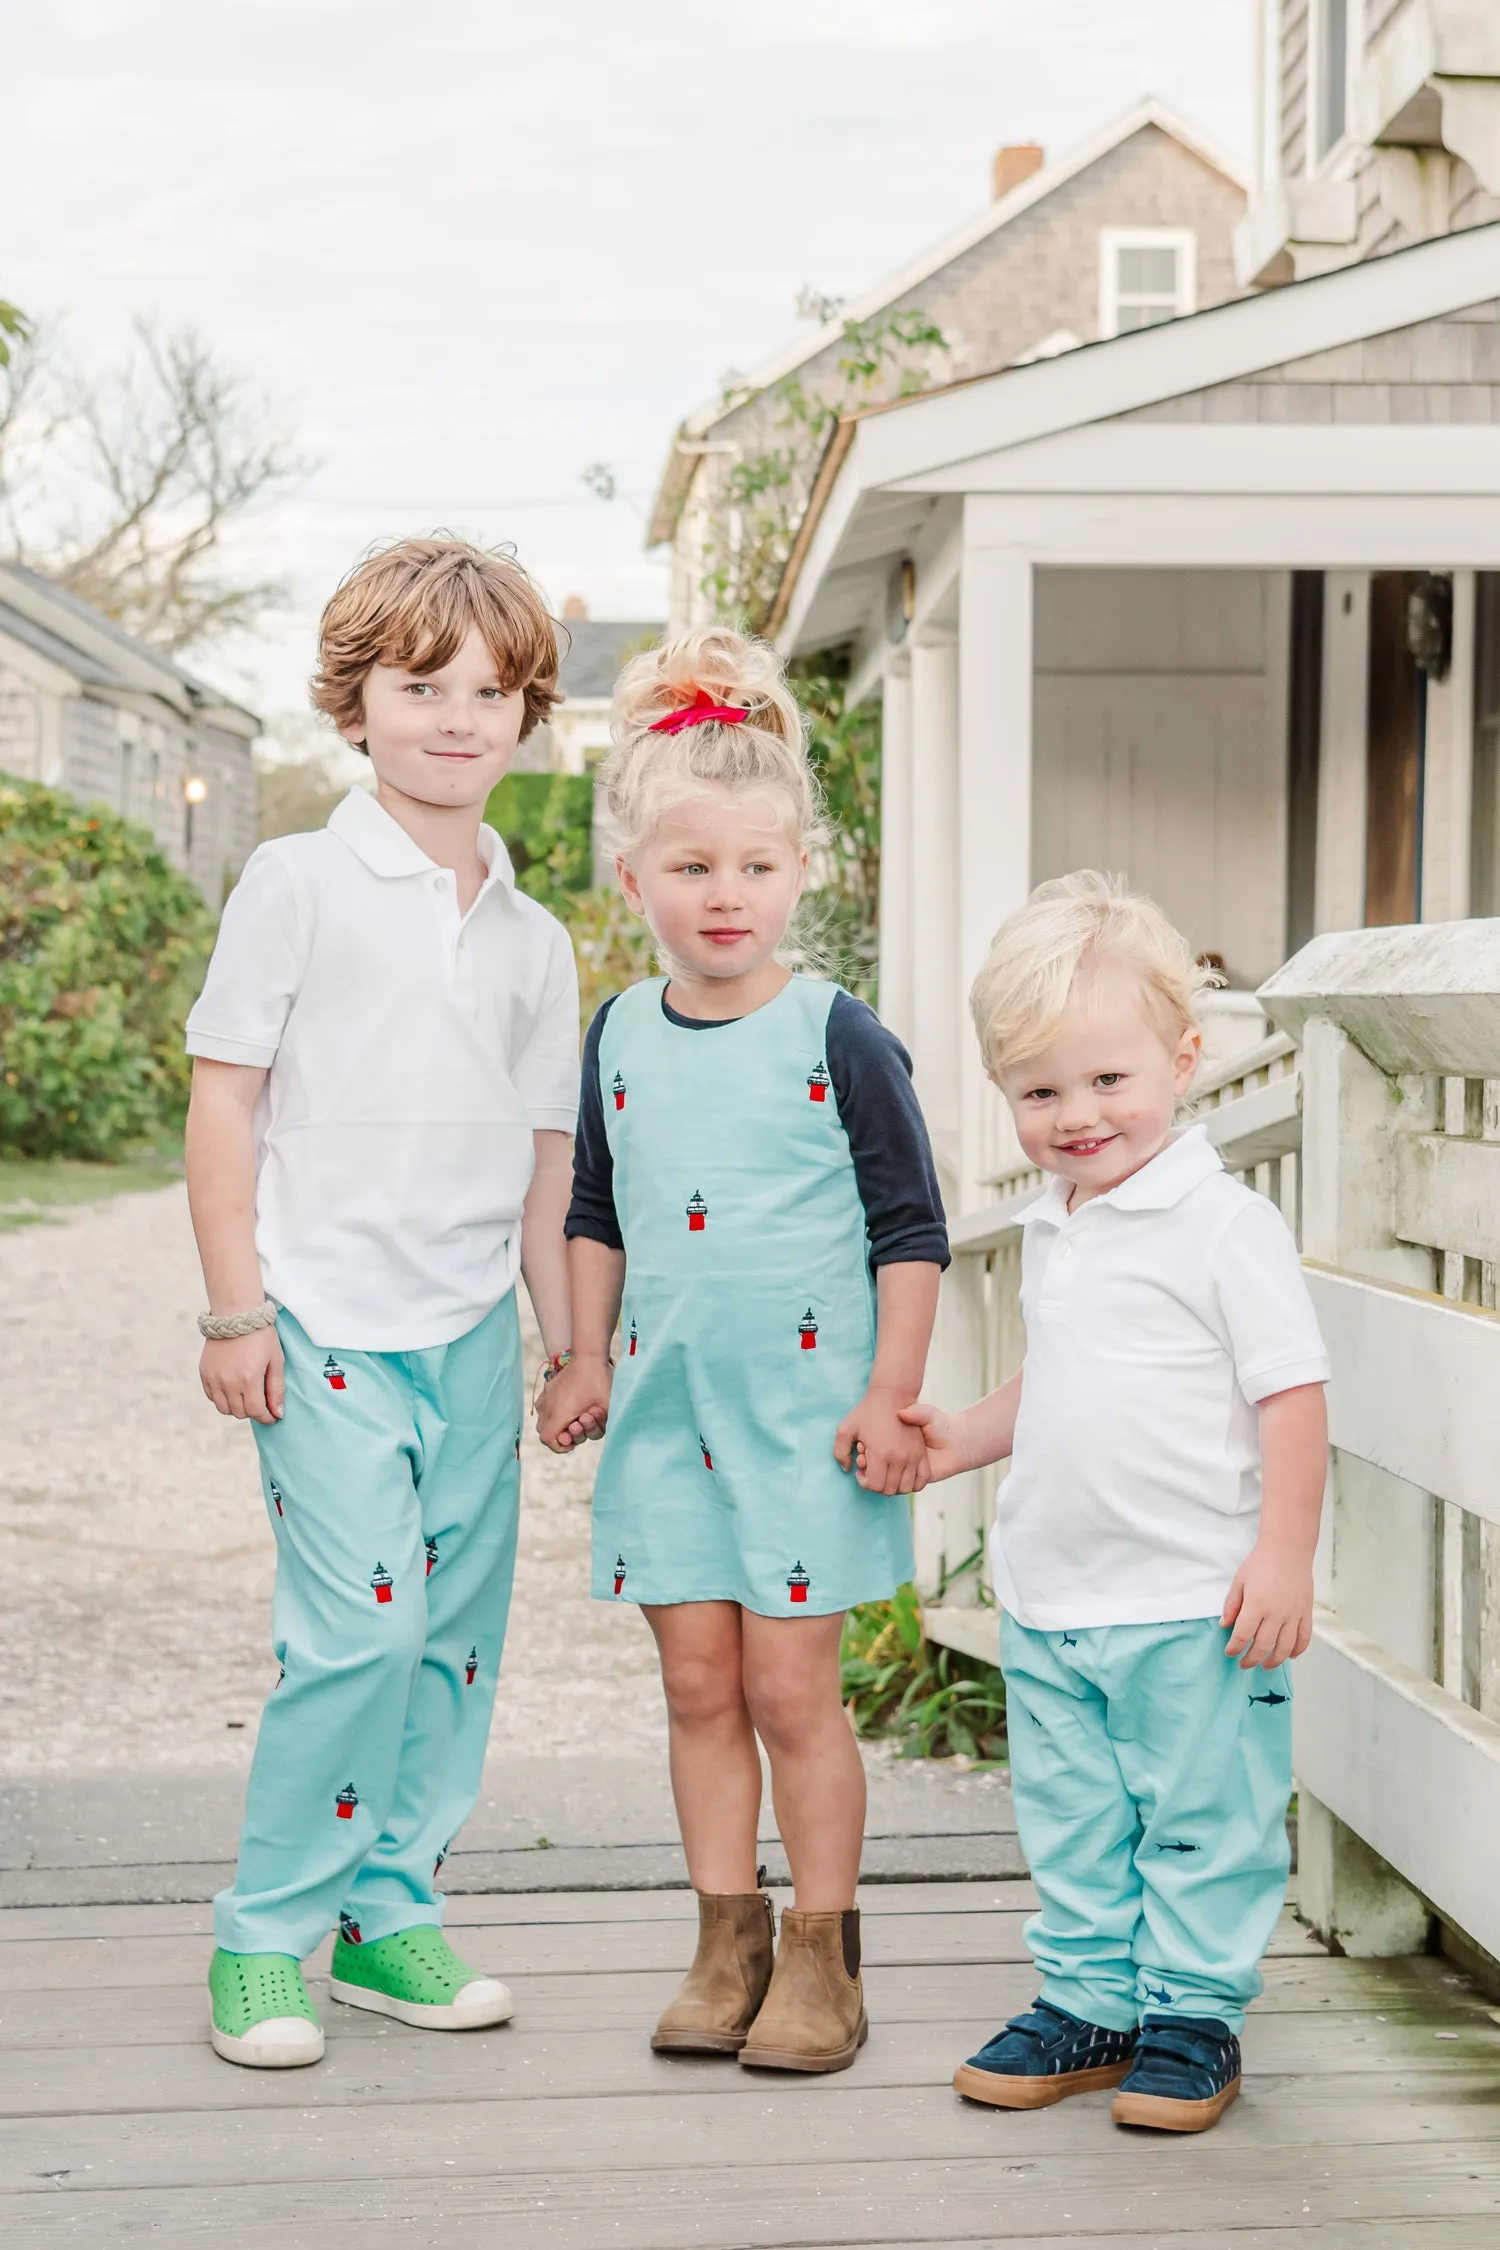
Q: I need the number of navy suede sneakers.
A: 2